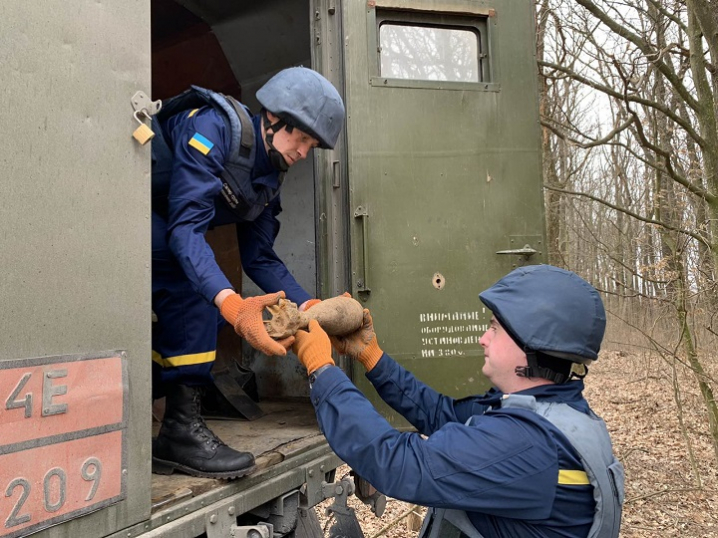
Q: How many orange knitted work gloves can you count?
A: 4